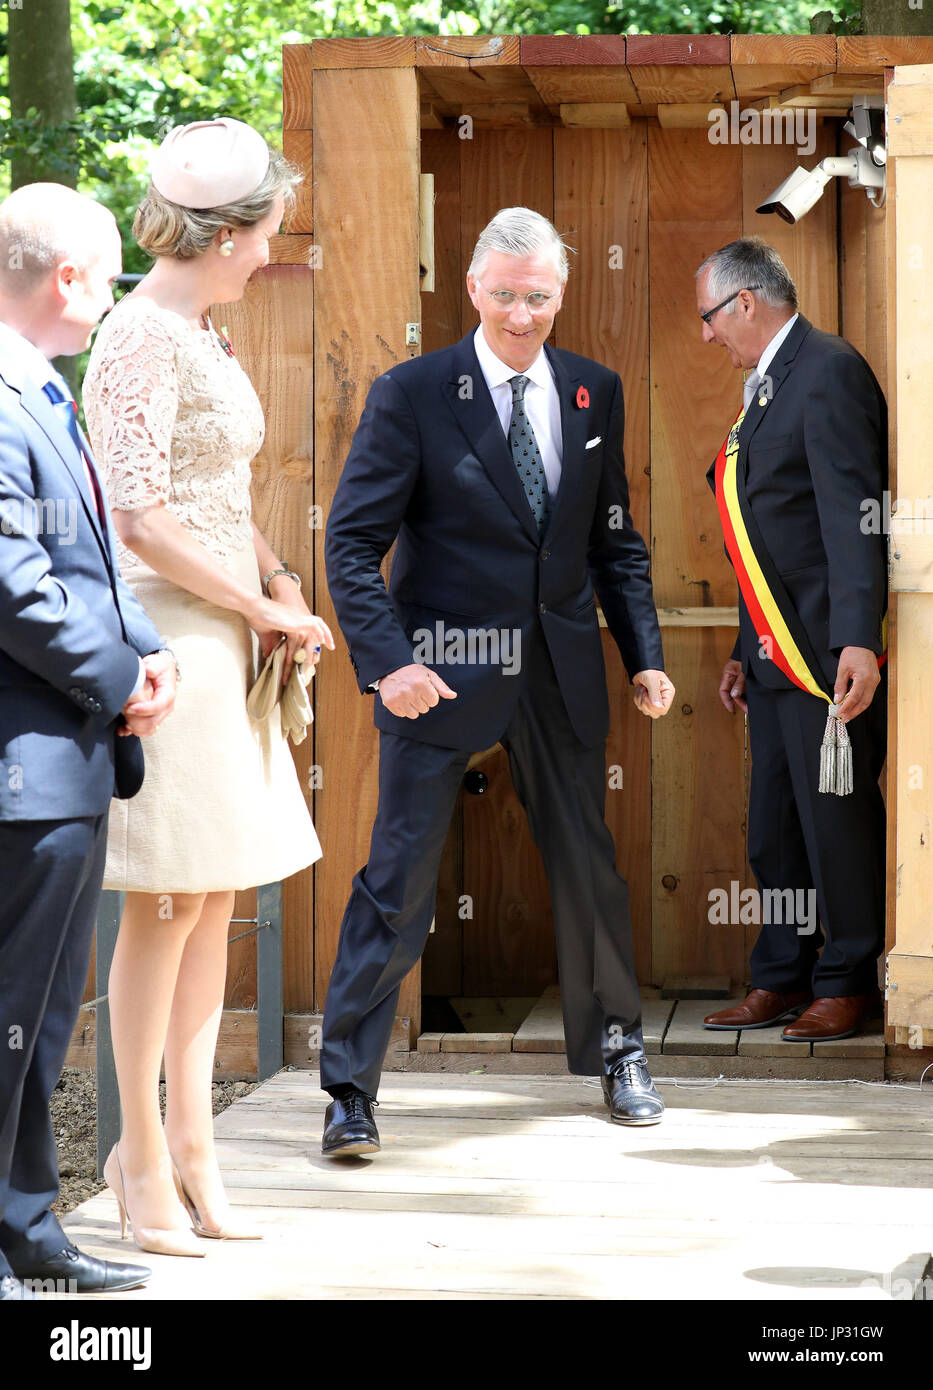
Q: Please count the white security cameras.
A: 1